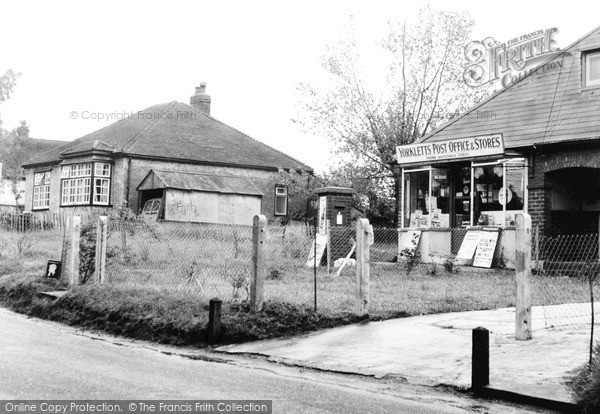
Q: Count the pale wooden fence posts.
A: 5